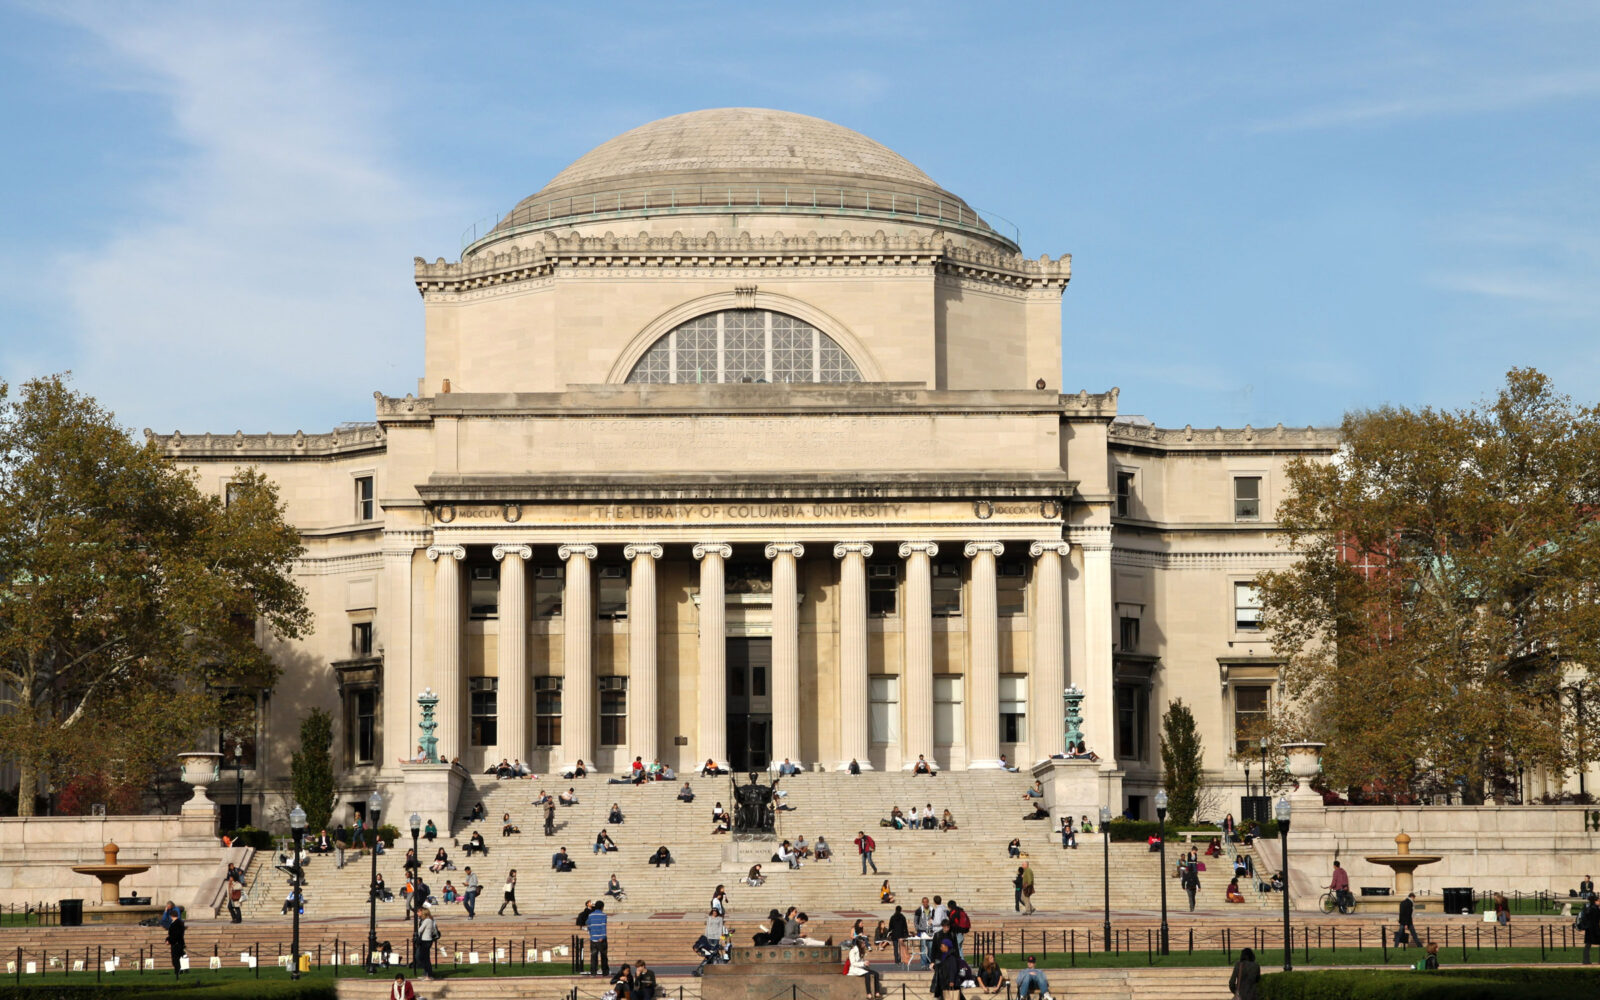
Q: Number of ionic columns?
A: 10